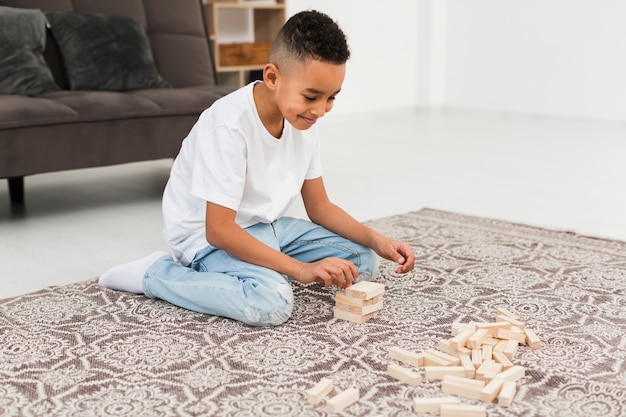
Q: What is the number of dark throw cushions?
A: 2